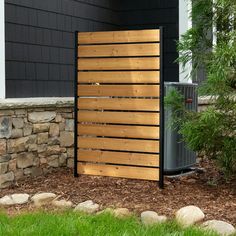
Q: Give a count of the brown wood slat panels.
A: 11